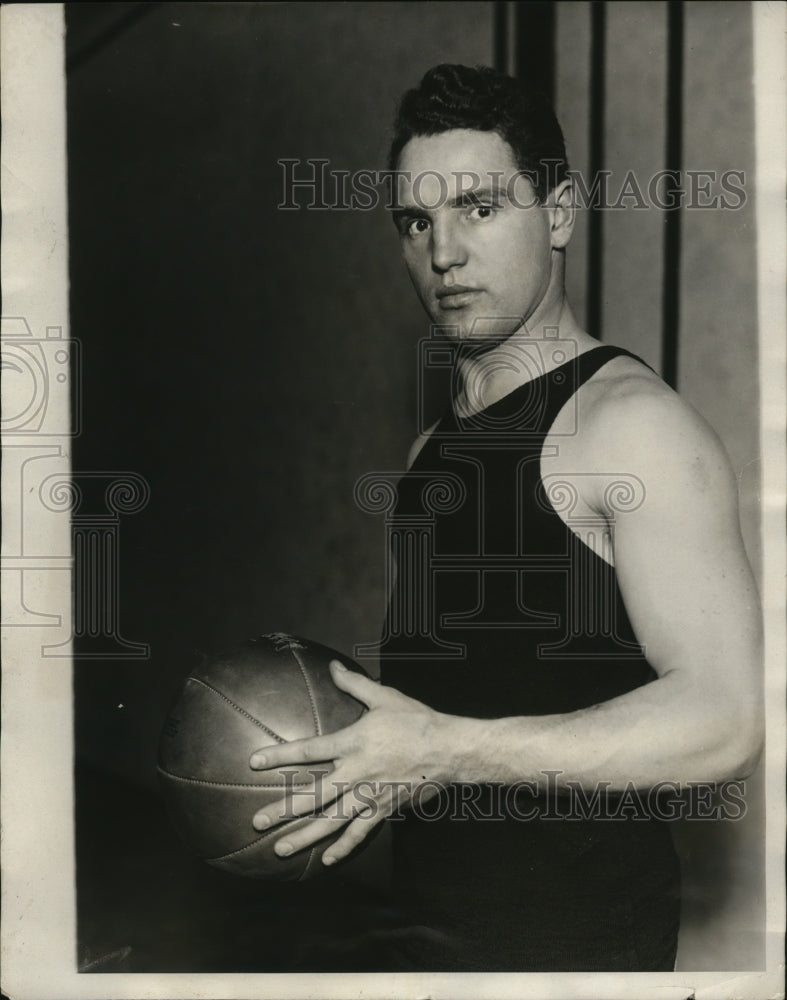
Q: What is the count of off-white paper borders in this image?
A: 3